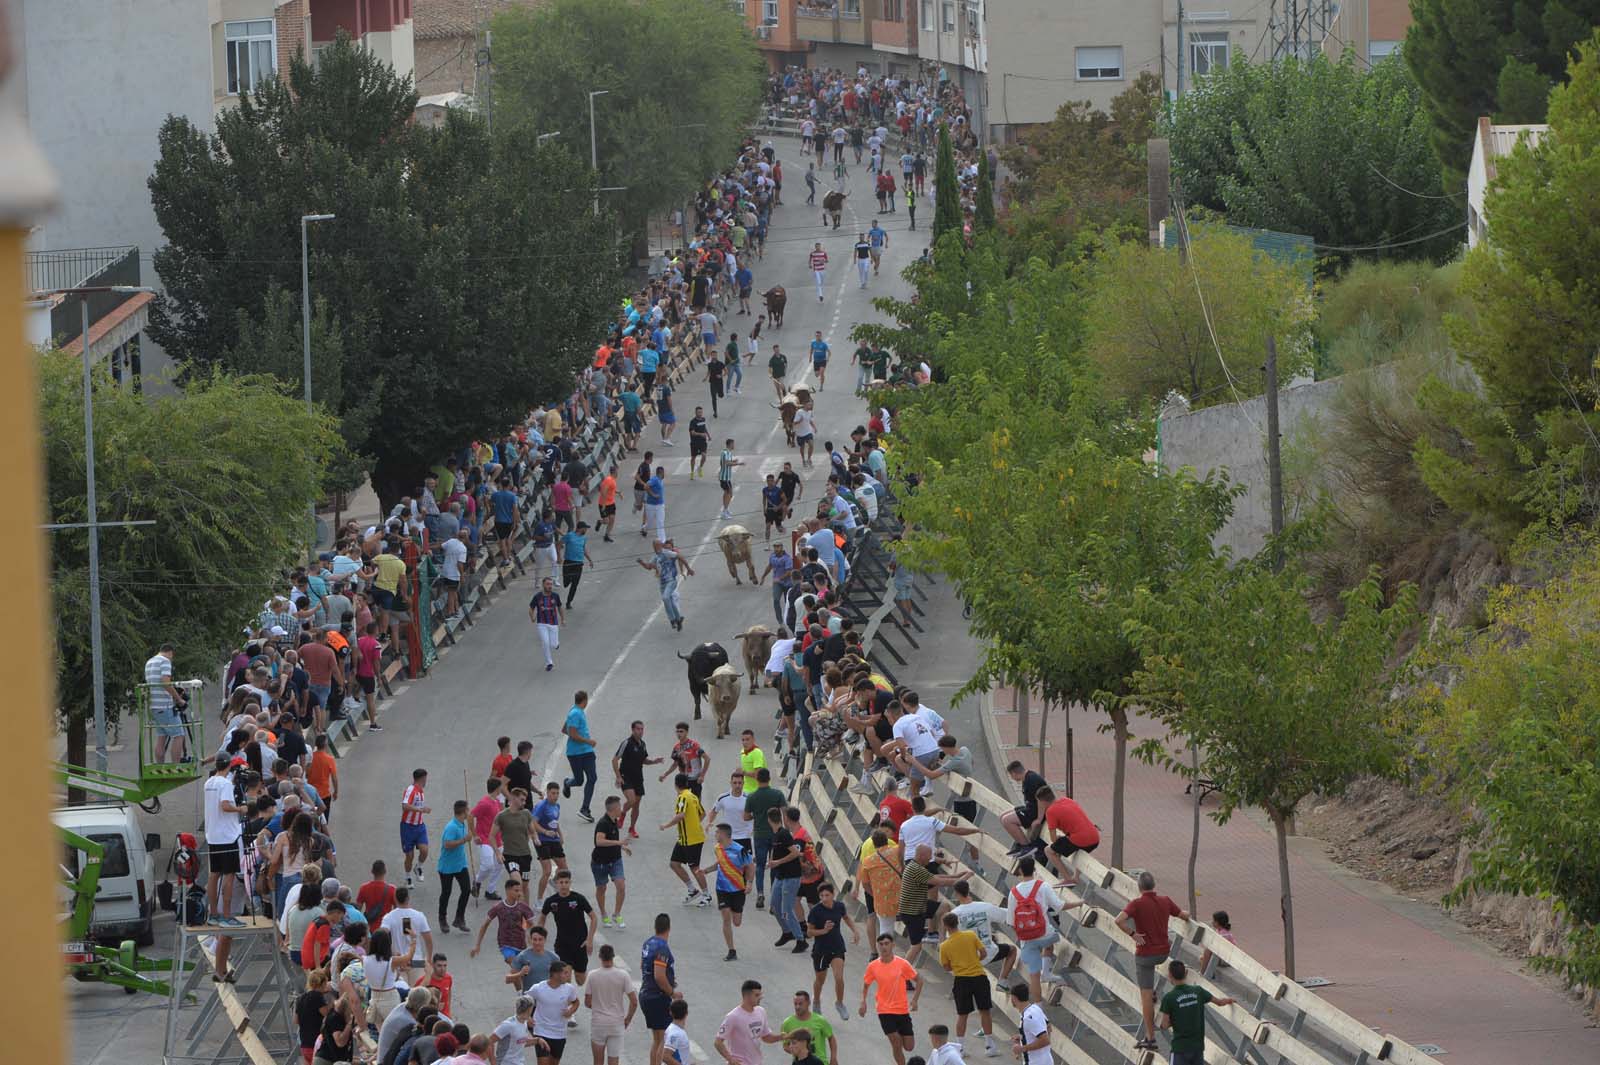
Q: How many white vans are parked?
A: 1